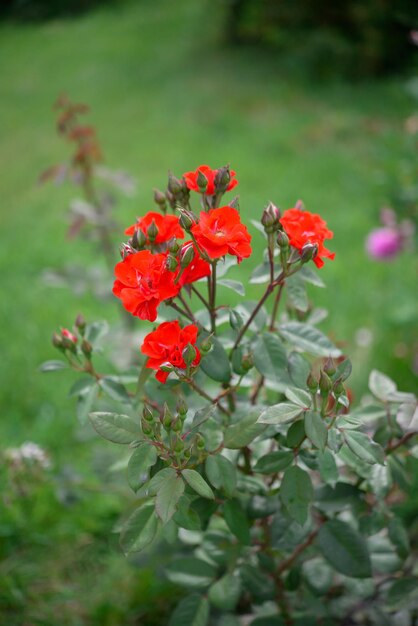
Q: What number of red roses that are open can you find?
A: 7